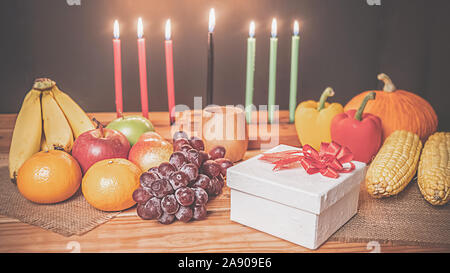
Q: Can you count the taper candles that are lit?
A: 7